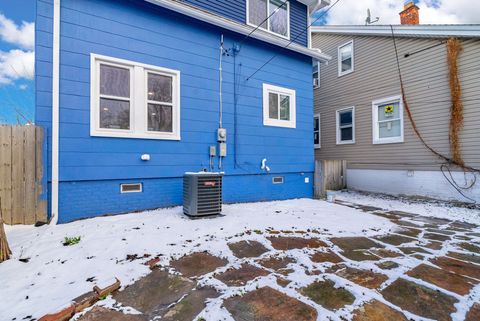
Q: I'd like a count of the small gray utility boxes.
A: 3